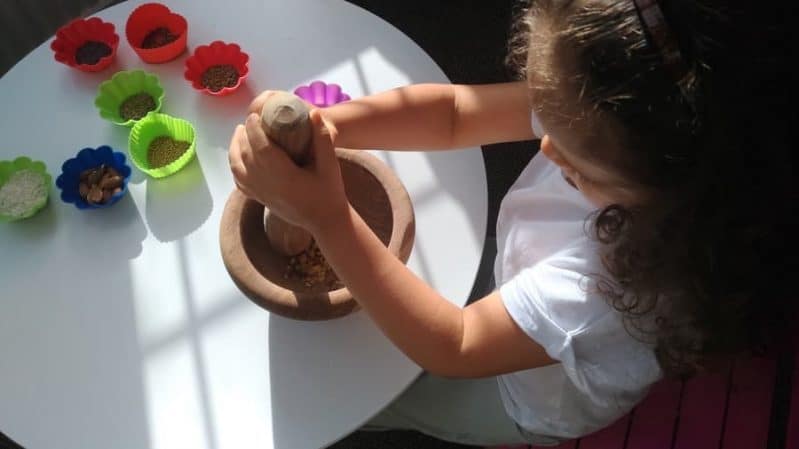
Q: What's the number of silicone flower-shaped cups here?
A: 6